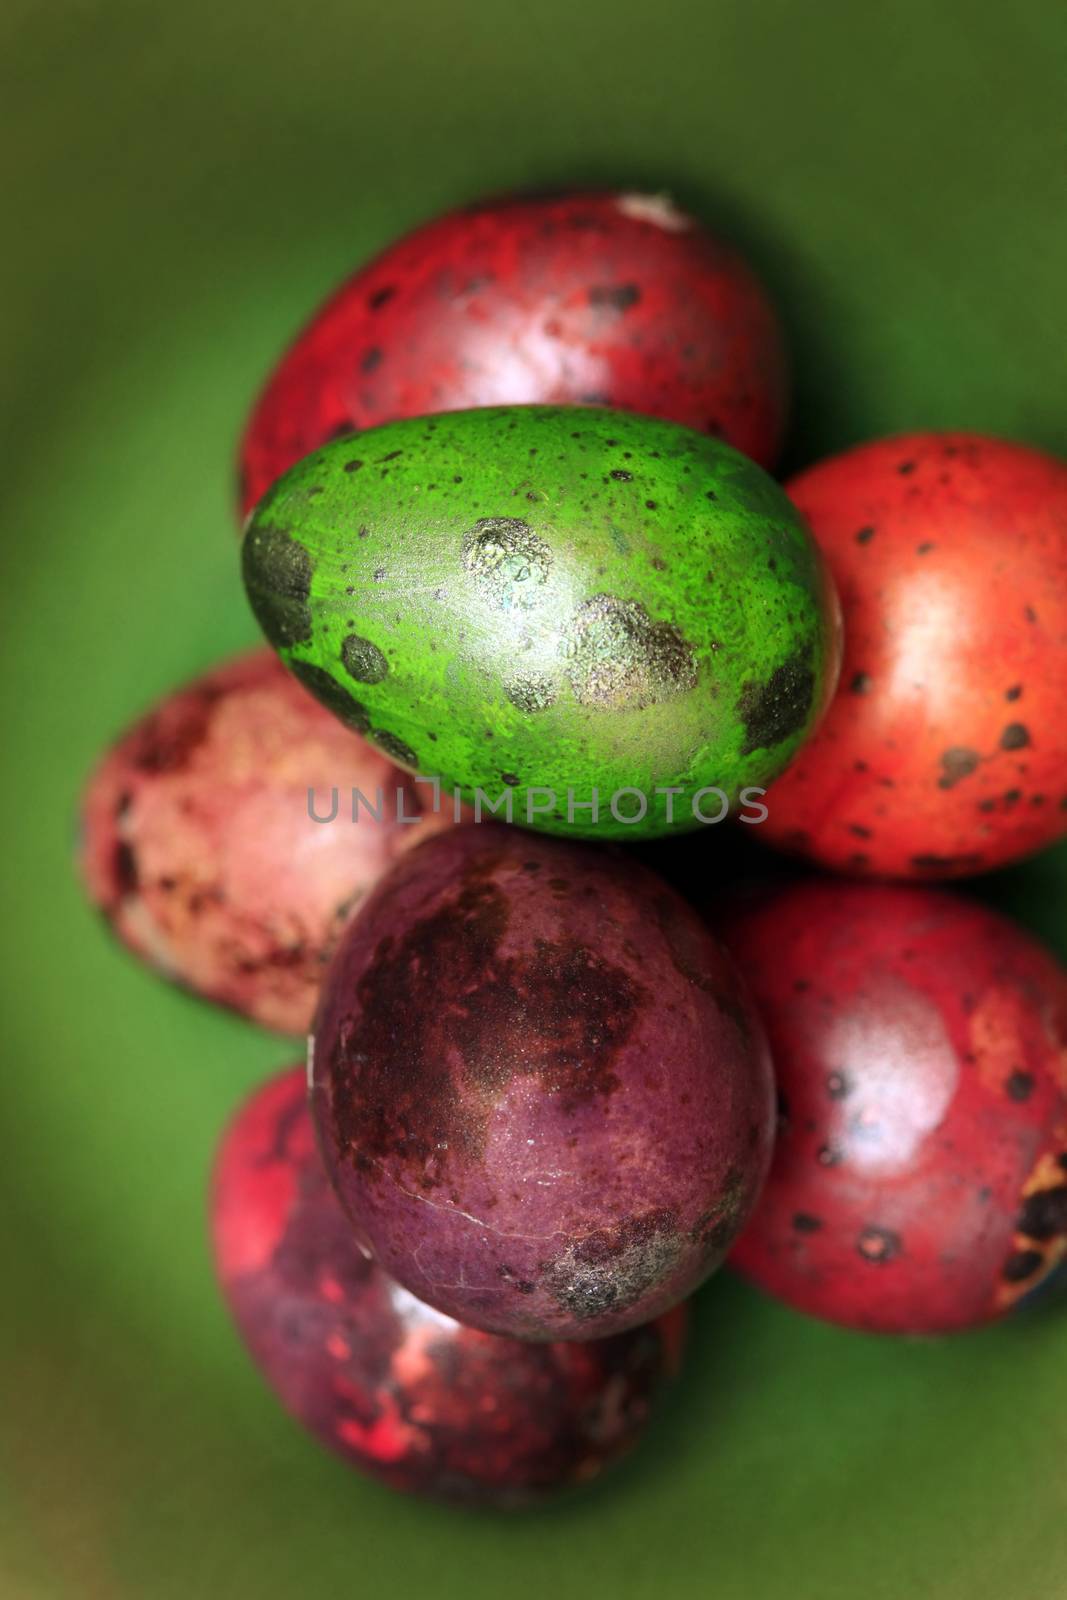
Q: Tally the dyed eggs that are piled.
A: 7